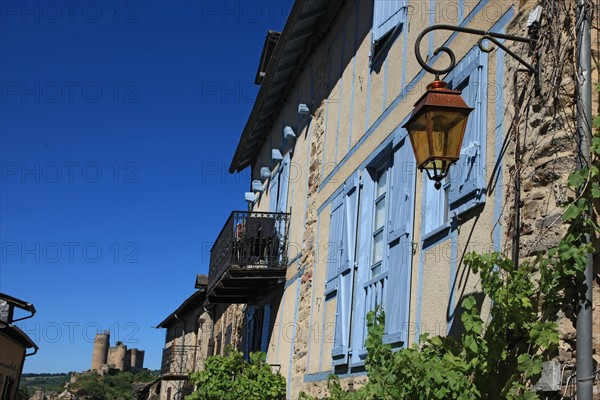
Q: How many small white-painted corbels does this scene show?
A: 6